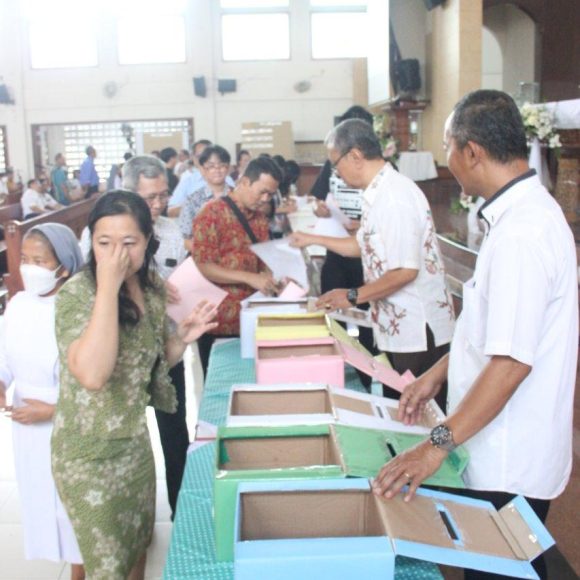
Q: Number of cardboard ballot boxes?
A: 6